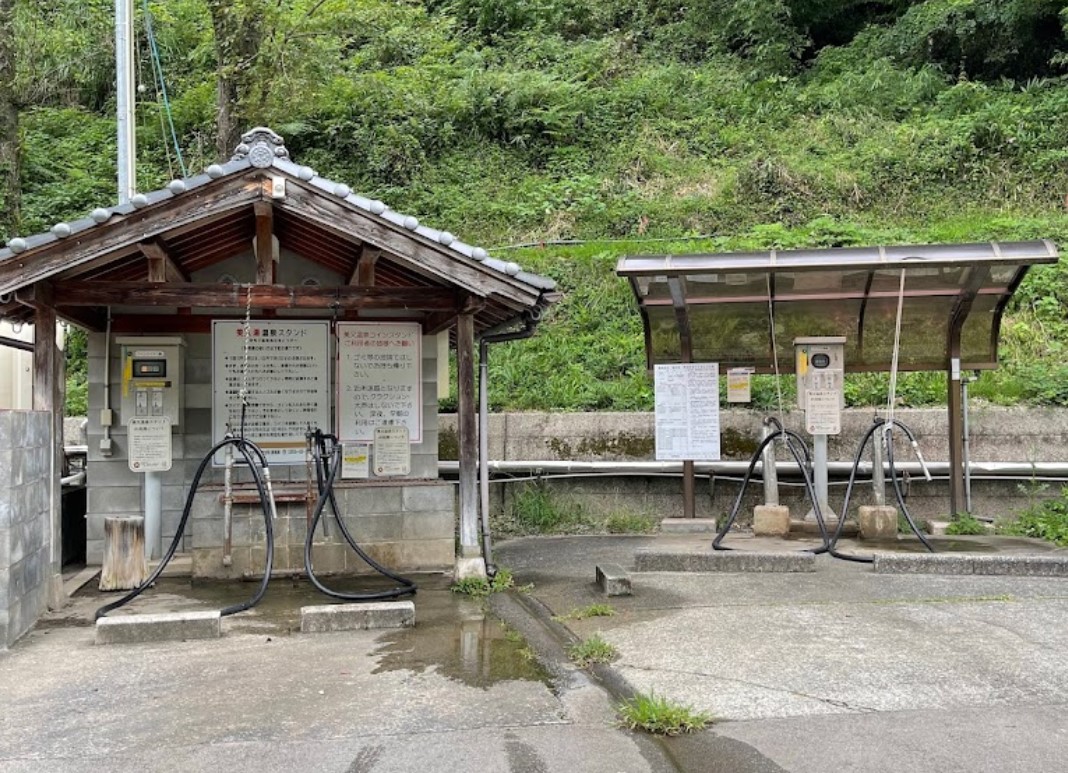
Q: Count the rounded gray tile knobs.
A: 13